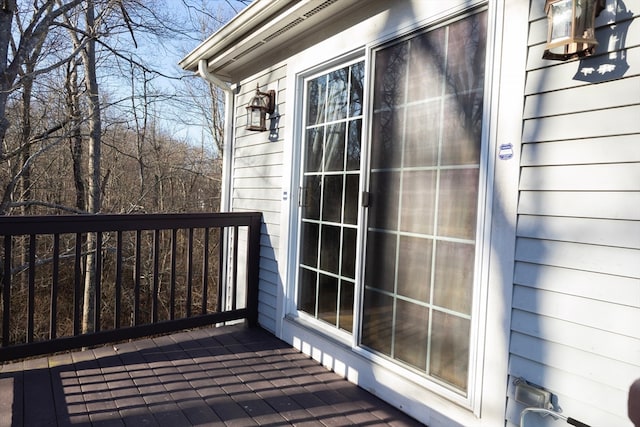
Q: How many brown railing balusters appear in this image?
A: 13